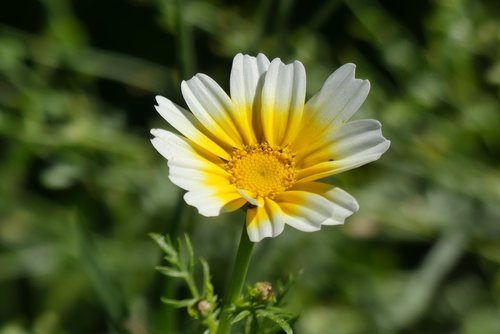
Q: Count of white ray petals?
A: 12